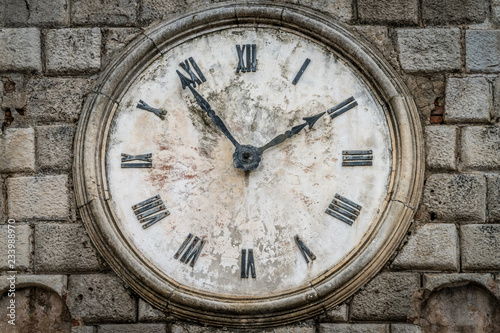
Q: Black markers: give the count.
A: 12